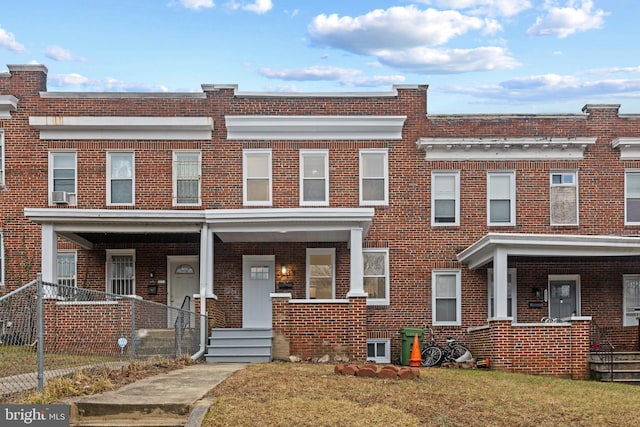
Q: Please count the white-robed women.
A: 0